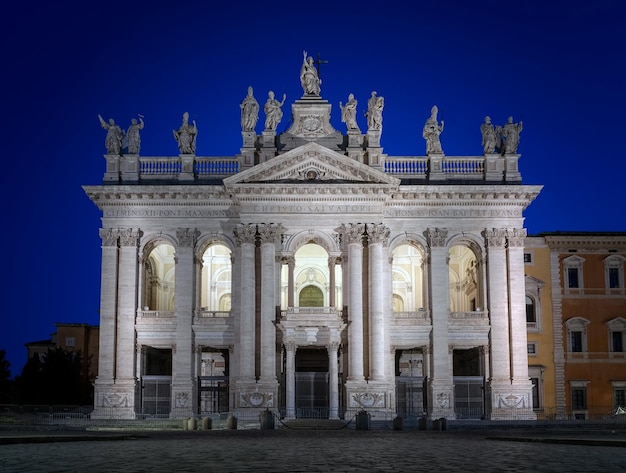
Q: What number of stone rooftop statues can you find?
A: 11